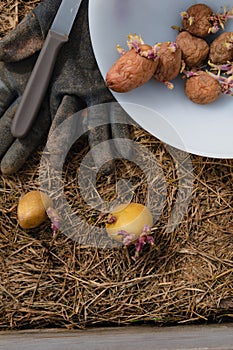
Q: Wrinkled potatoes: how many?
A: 6